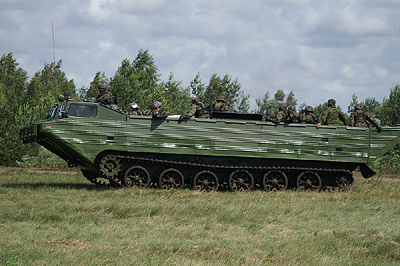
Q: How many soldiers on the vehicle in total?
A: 11